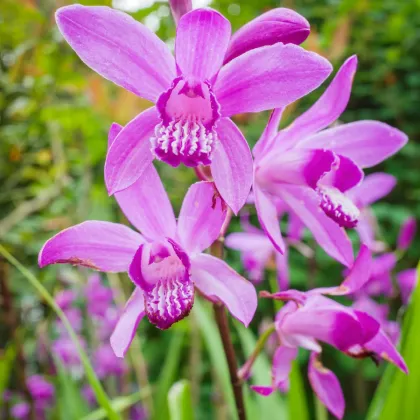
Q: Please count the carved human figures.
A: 0